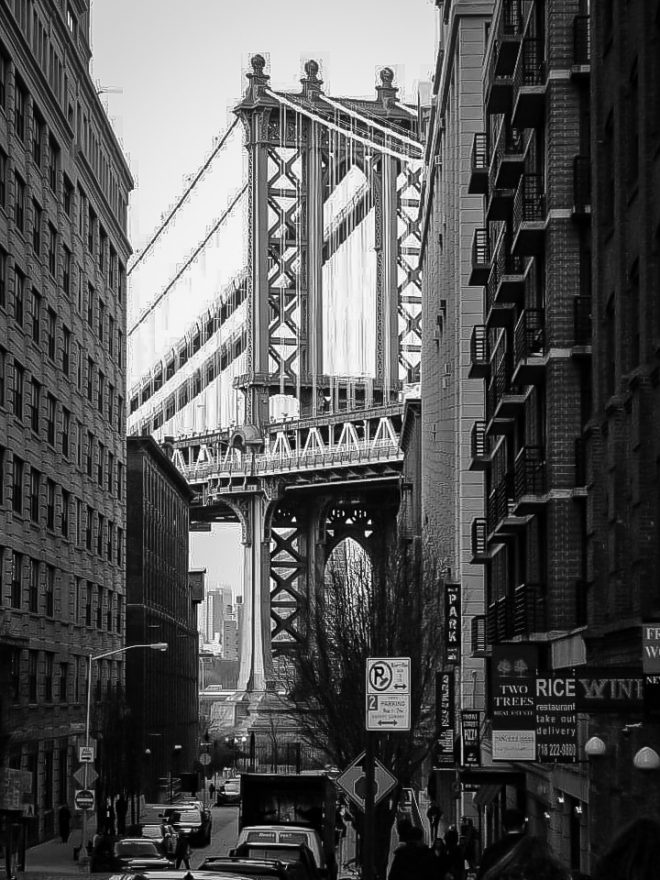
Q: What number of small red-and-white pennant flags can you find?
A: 0